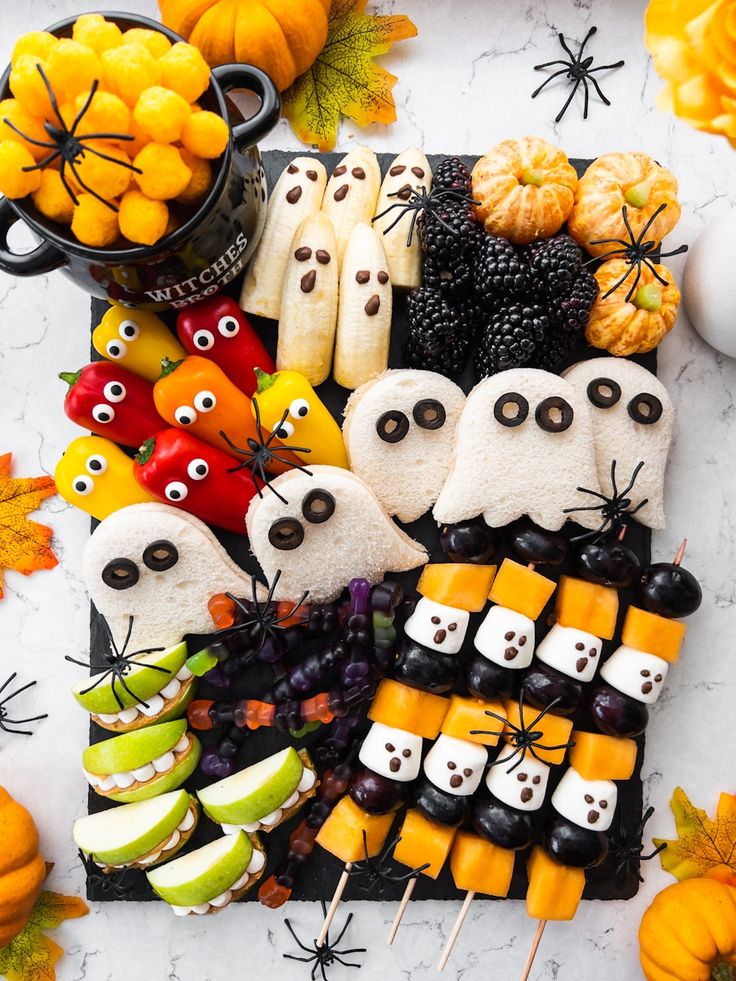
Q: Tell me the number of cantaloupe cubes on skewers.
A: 12